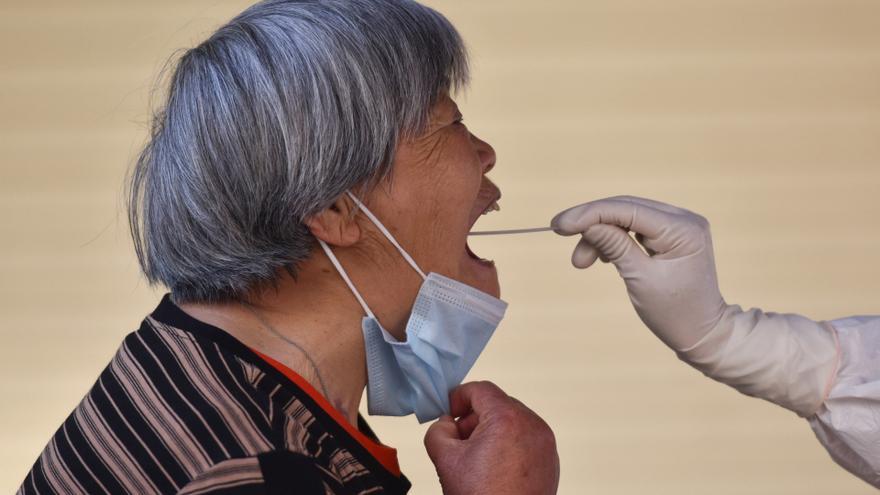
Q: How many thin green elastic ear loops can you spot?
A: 0